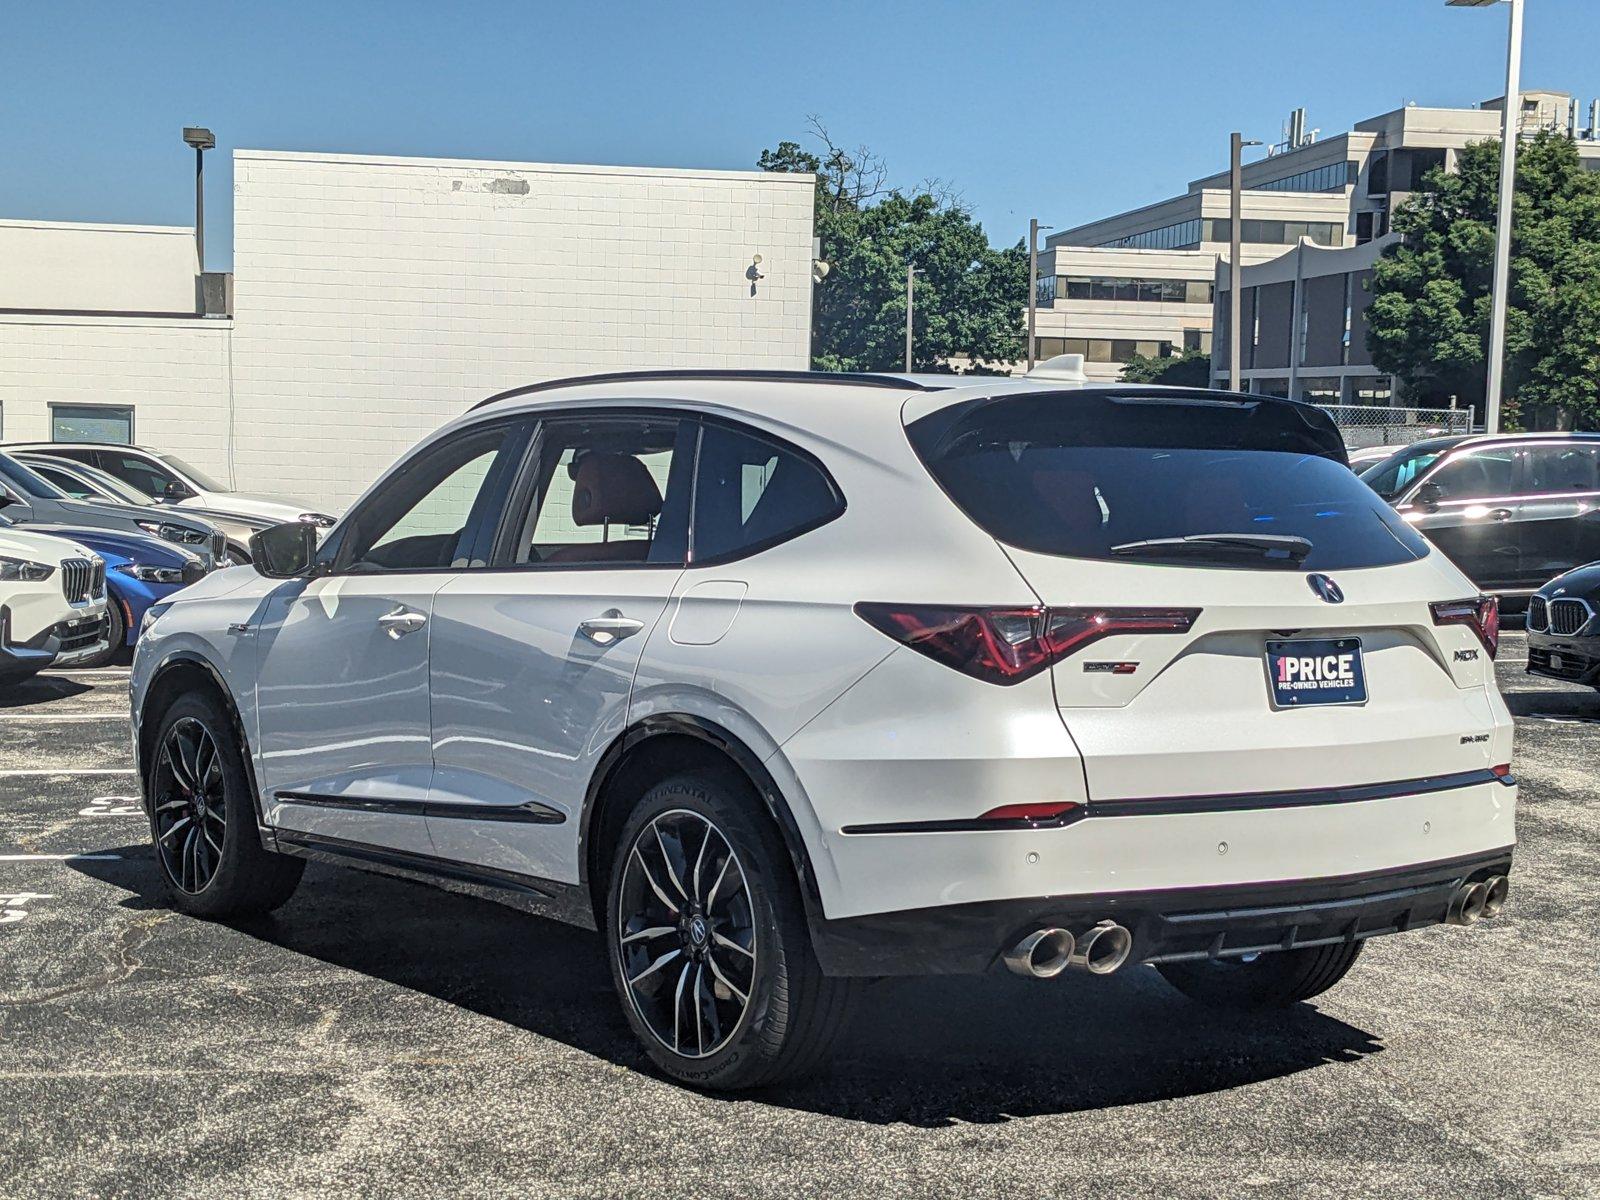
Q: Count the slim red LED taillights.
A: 2